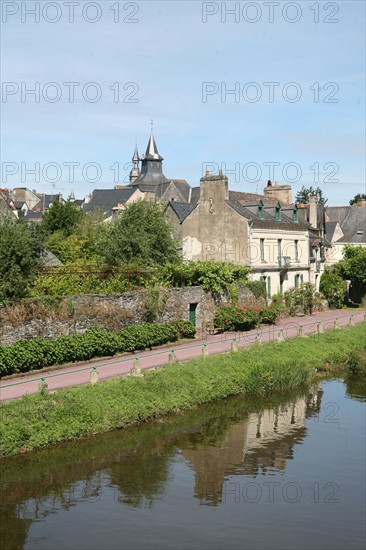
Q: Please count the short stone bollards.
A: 13